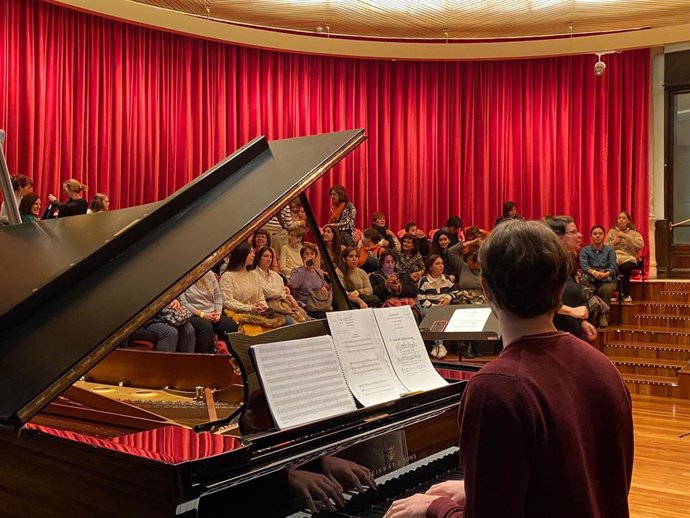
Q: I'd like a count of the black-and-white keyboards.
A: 1